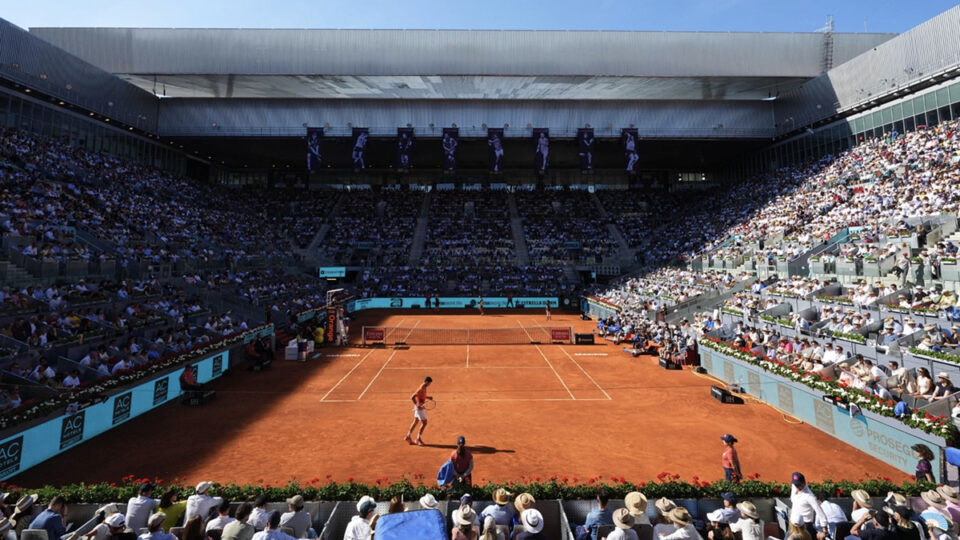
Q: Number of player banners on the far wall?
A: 8